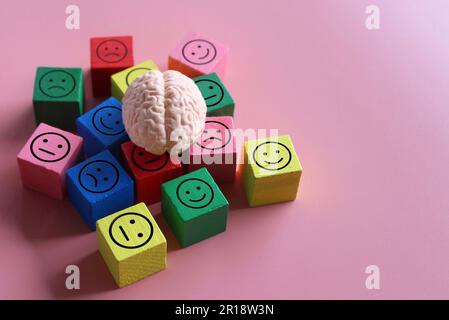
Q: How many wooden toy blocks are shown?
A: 13